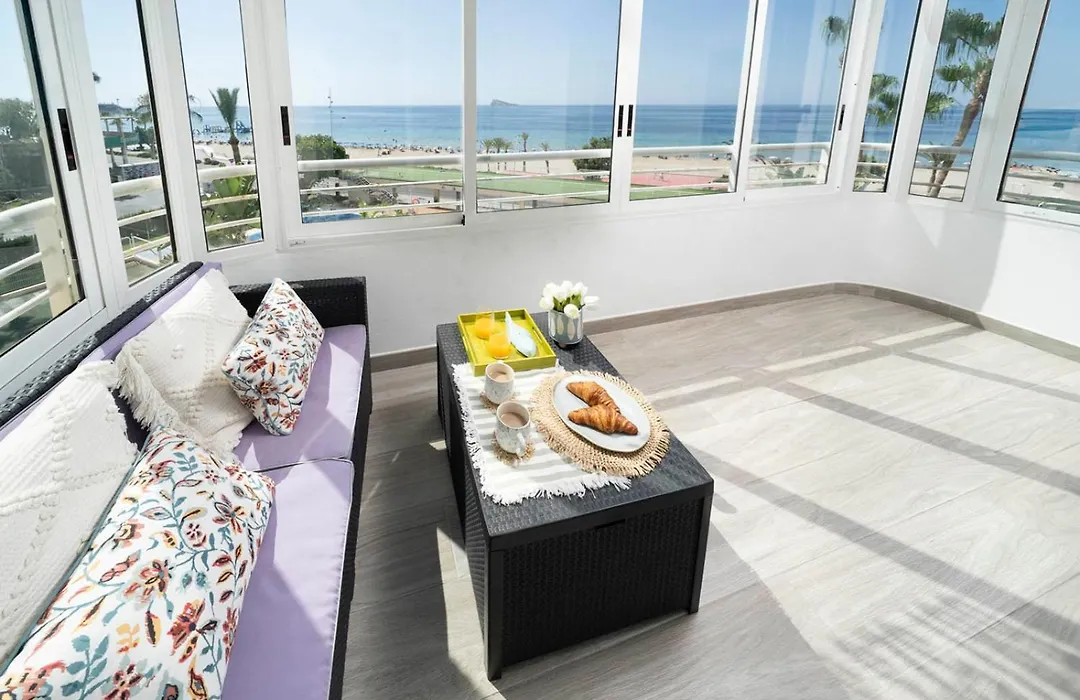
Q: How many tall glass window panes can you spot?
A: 10